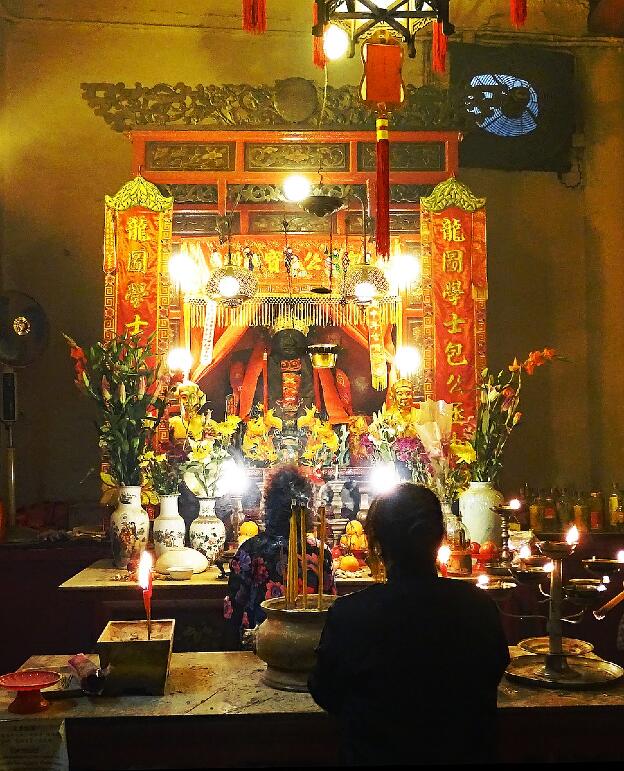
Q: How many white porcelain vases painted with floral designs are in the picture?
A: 3